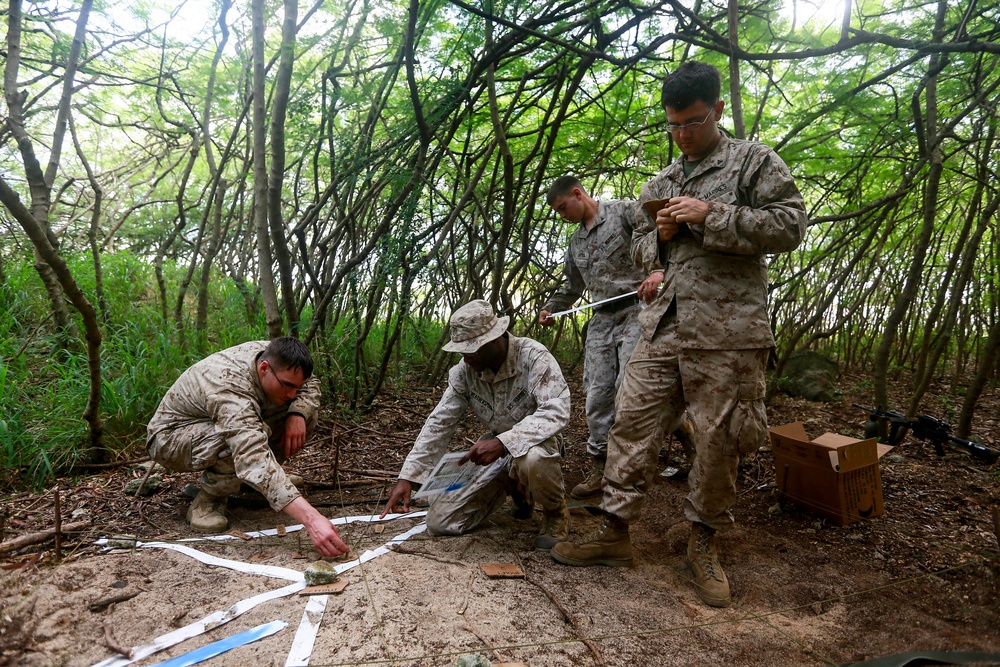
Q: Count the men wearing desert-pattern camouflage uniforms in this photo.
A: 4